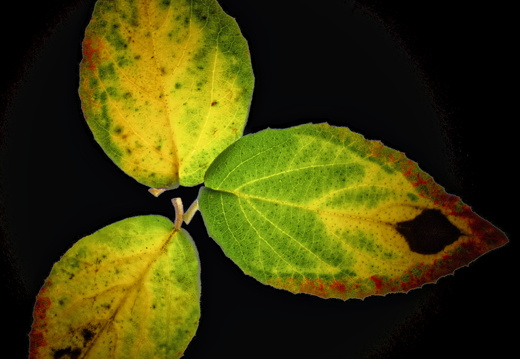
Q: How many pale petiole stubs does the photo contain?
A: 3